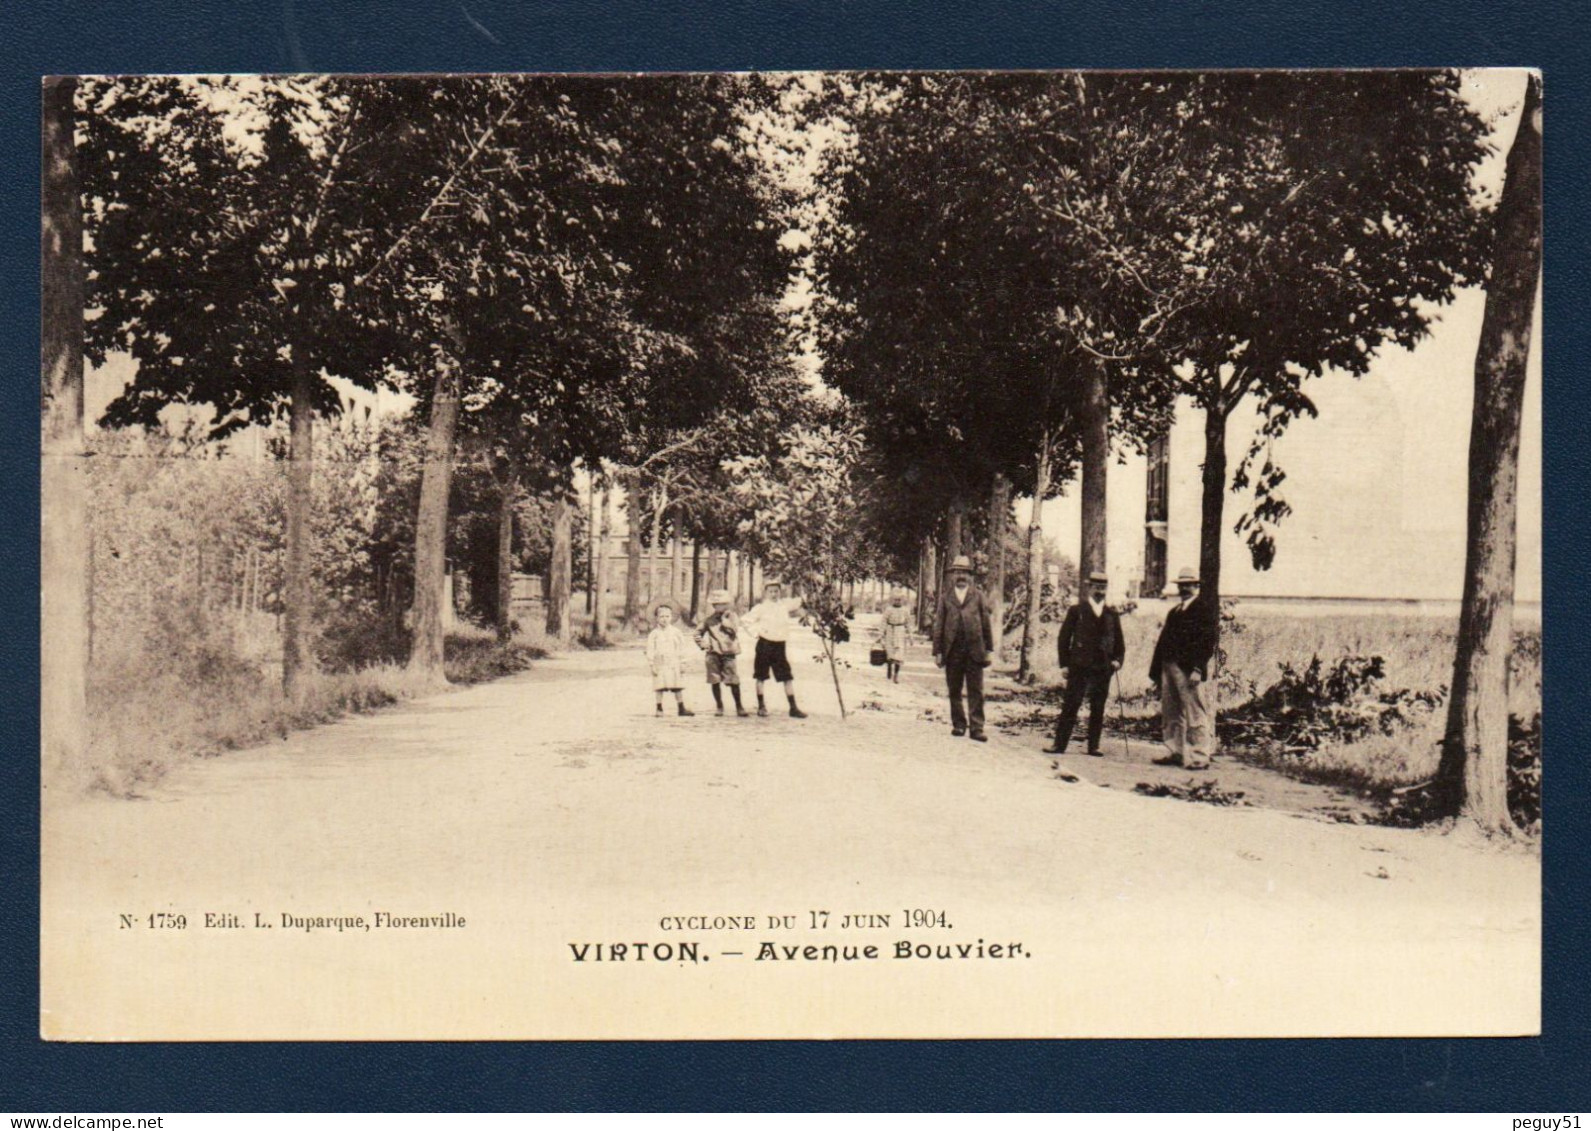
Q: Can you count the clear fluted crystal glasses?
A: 0